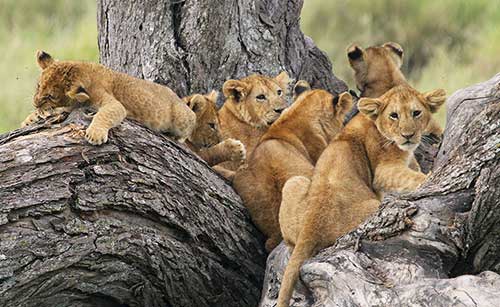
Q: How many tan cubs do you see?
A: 6